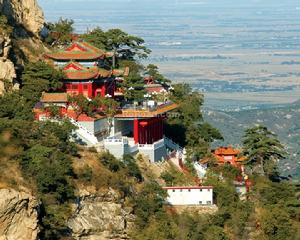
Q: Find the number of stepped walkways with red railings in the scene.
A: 0